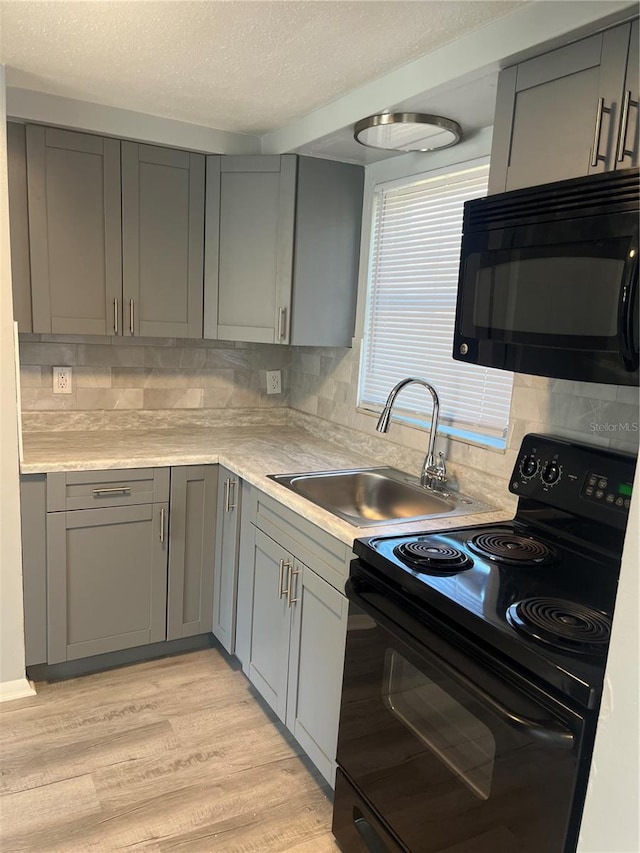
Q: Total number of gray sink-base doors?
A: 2